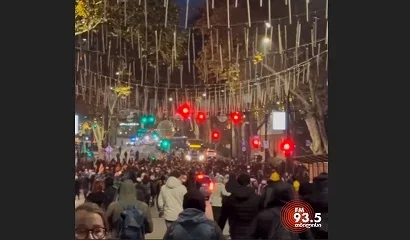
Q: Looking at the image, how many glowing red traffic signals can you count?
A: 6